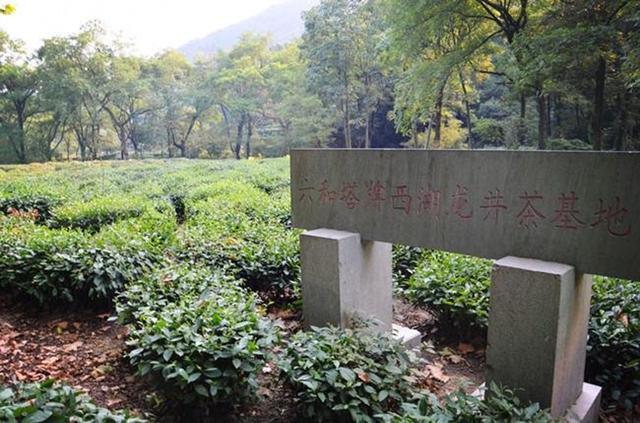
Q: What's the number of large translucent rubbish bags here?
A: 0